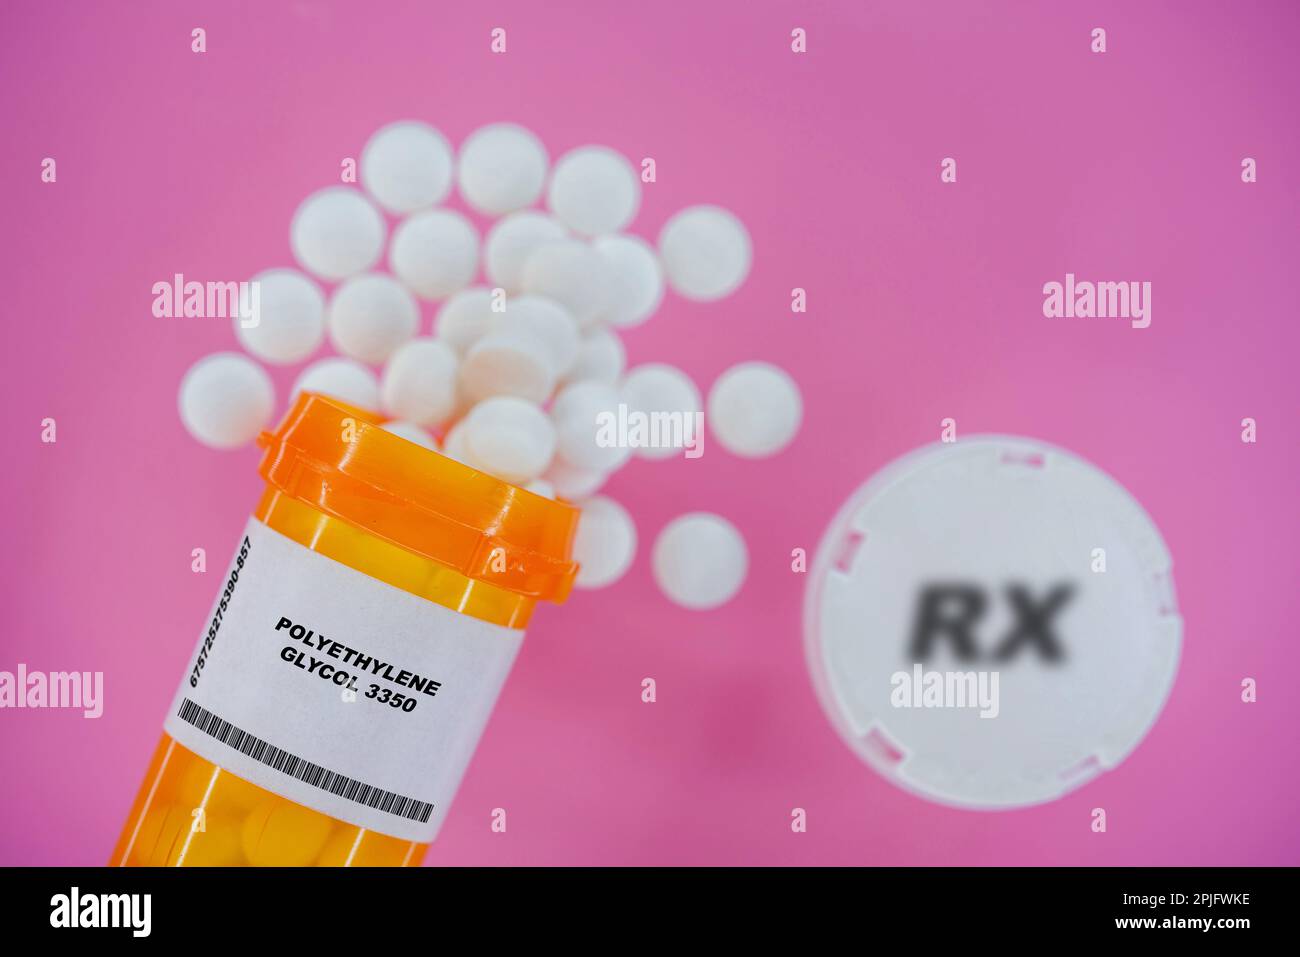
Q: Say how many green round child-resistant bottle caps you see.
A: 0